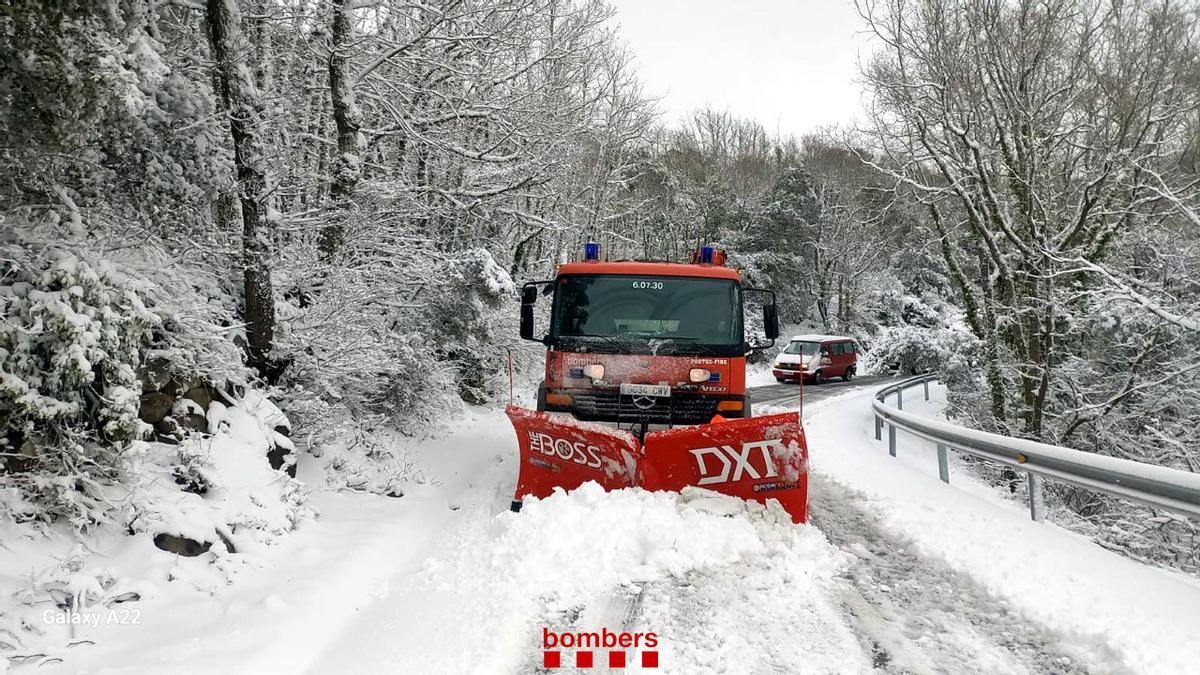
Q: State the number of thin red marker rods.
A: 2